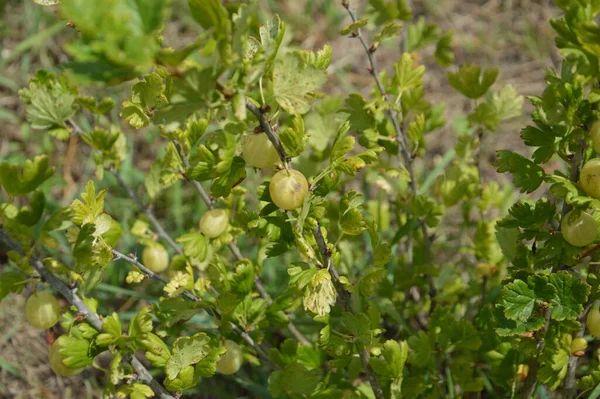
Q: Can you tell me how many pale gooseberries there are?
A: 11